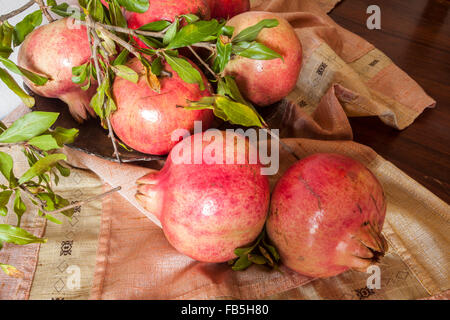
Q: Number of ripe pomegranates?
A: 7